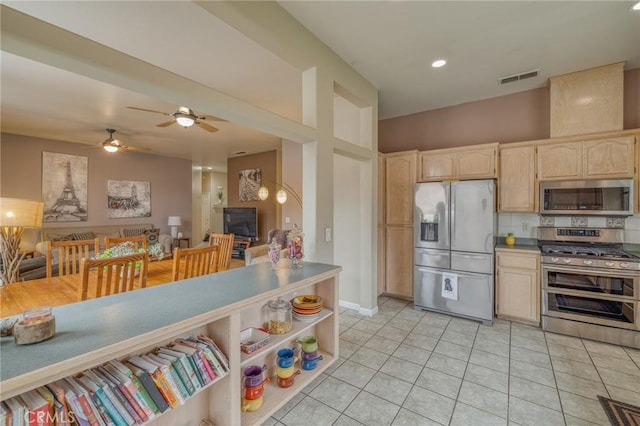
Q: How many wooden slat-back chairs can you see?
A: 5